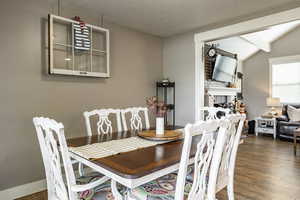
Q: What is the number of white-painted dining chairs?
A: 6